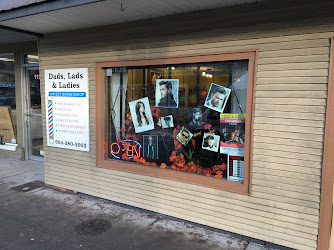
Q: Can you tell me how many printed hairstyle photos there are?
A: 8